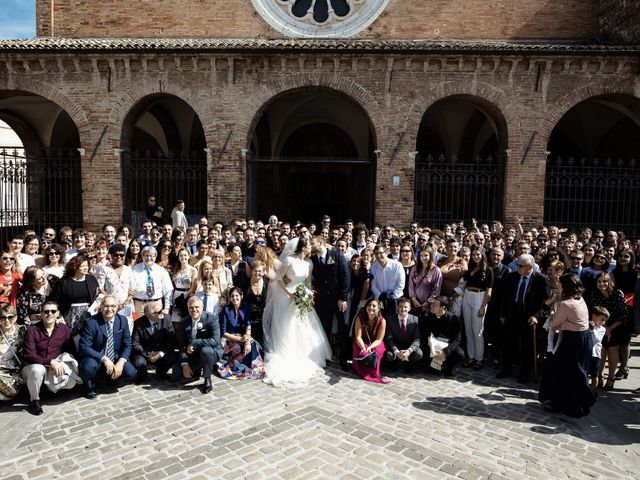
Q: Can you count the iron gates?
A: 4